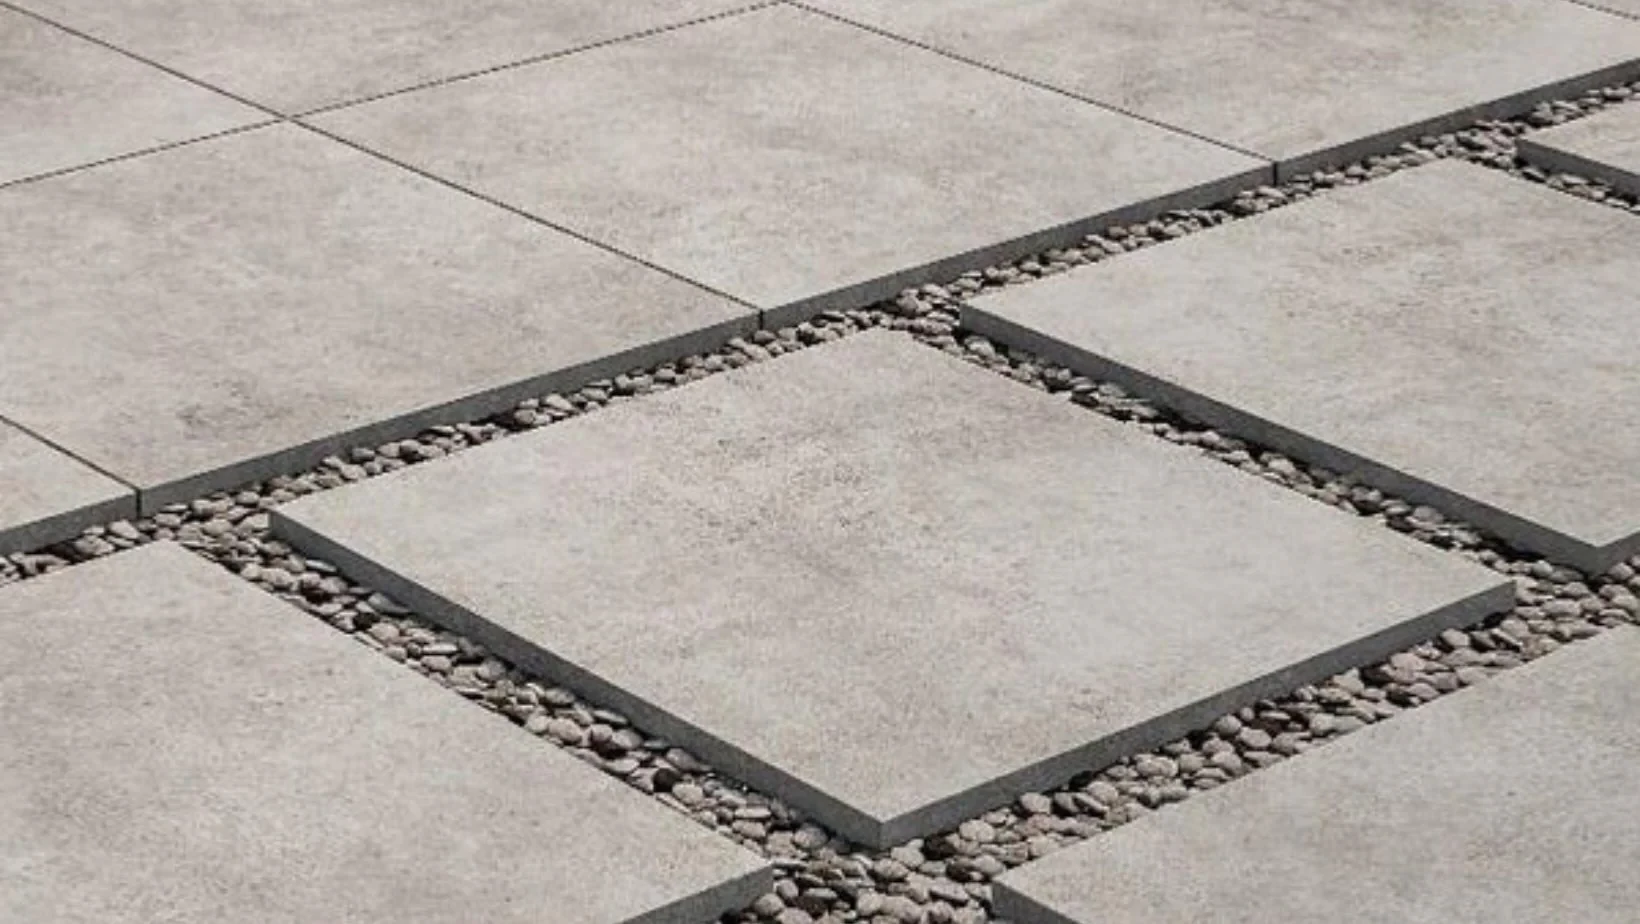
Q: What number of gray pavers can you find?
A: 12